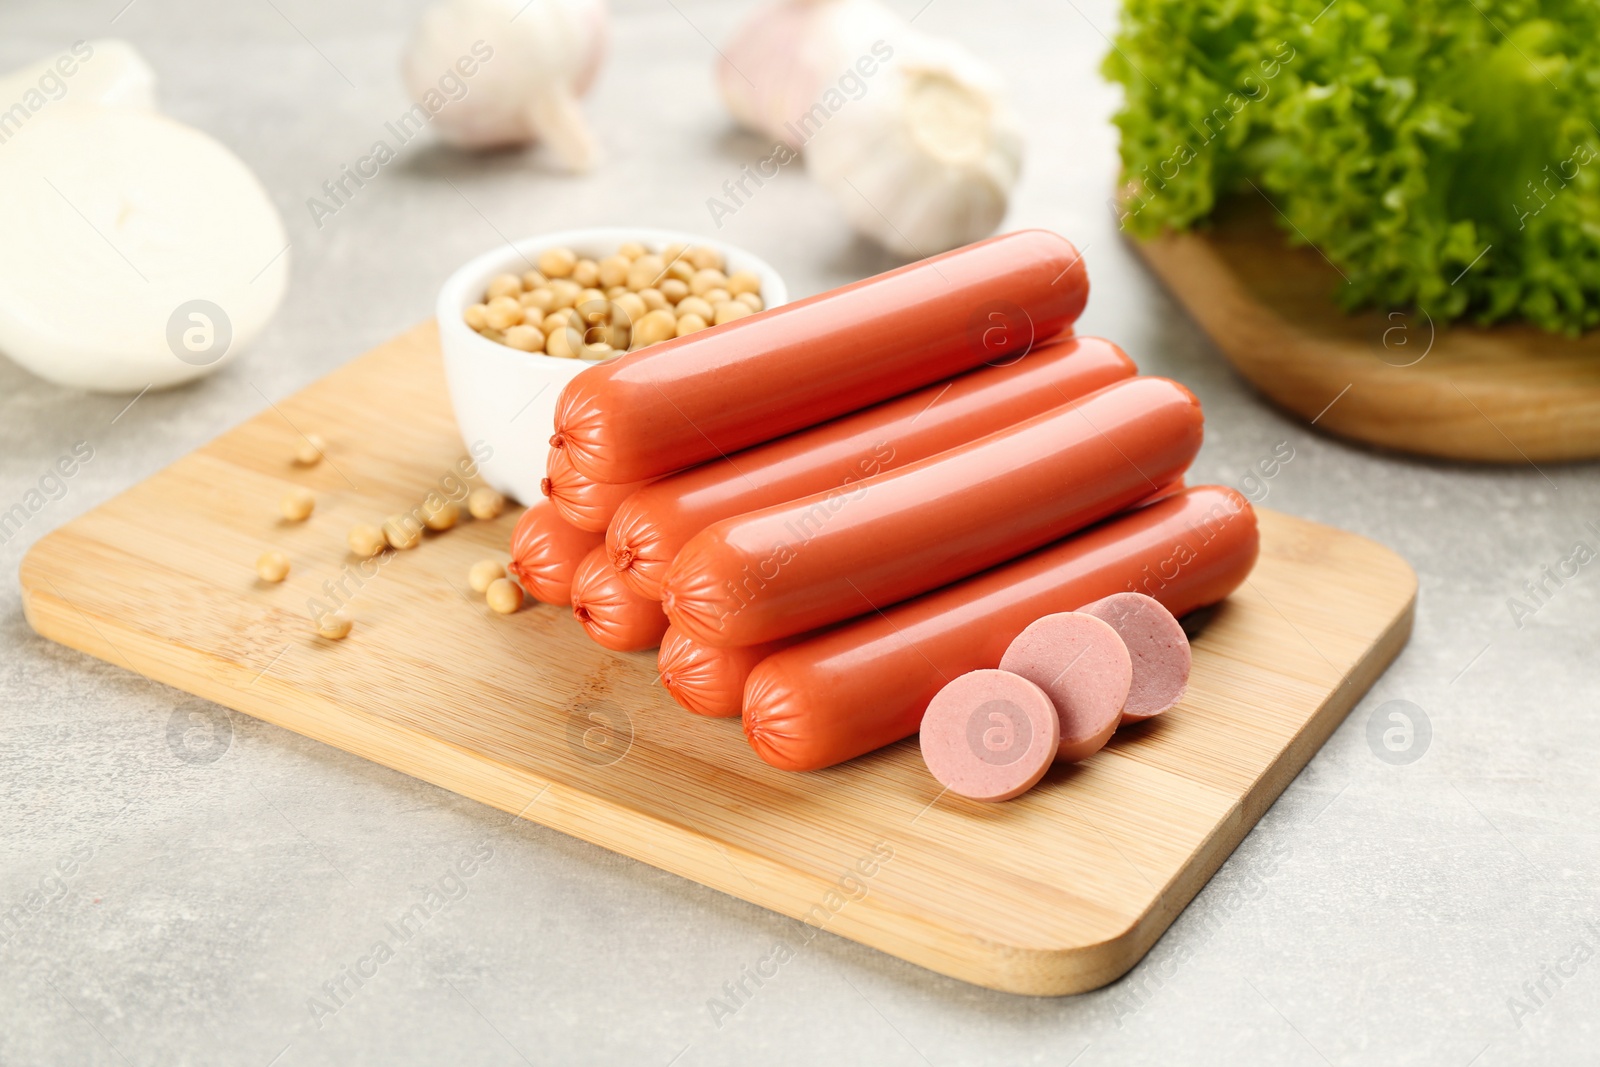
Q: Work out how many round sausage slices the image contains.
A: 3